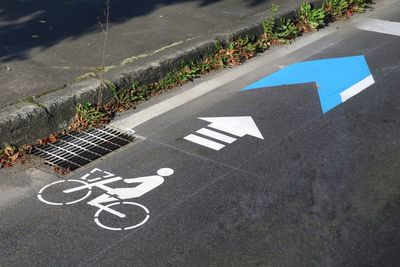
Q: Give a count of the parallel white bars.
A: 2